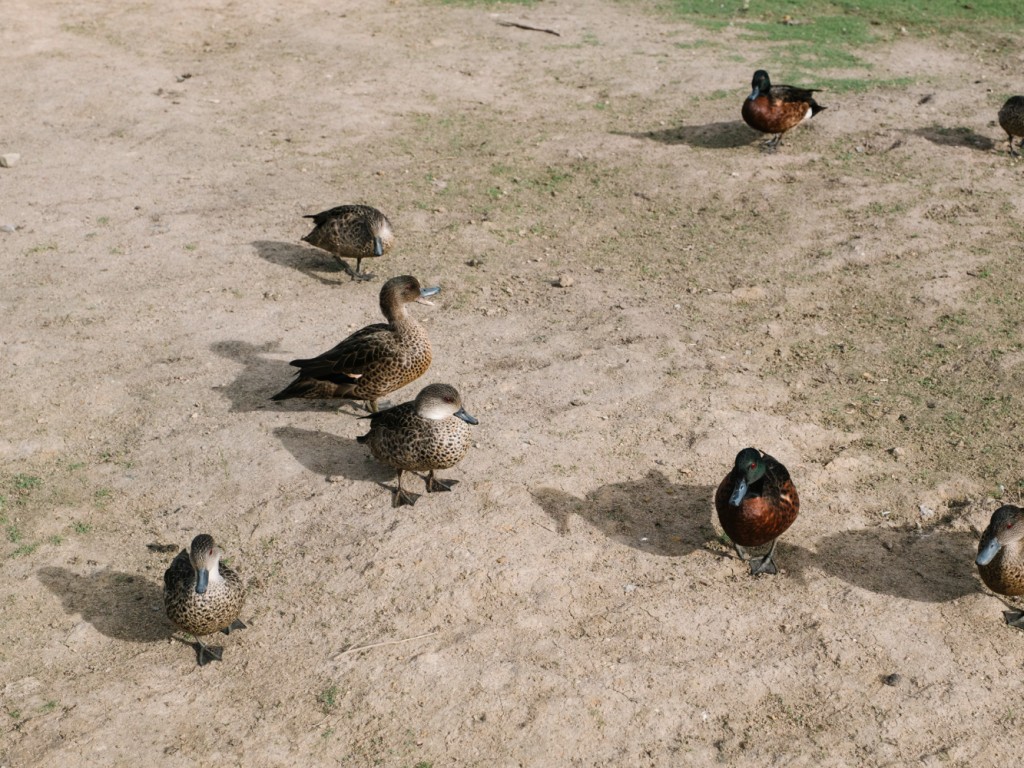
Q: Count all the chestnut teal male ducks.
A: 2